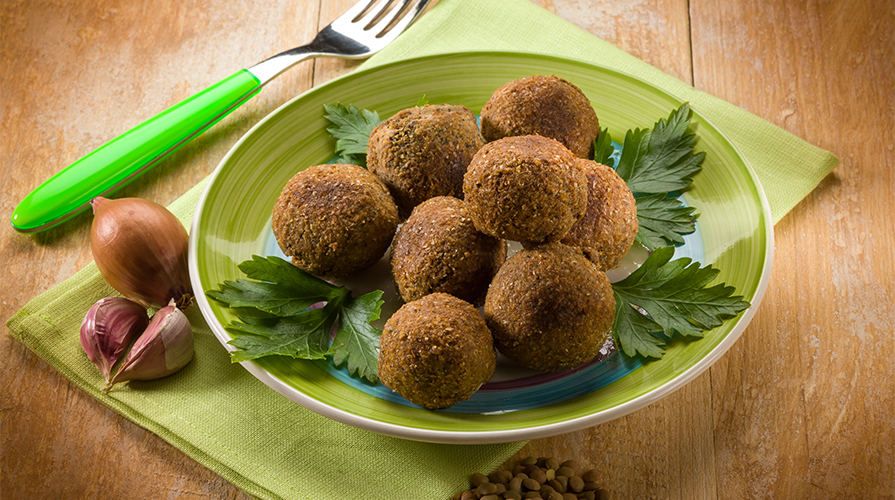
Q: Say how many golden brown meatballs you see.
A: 8